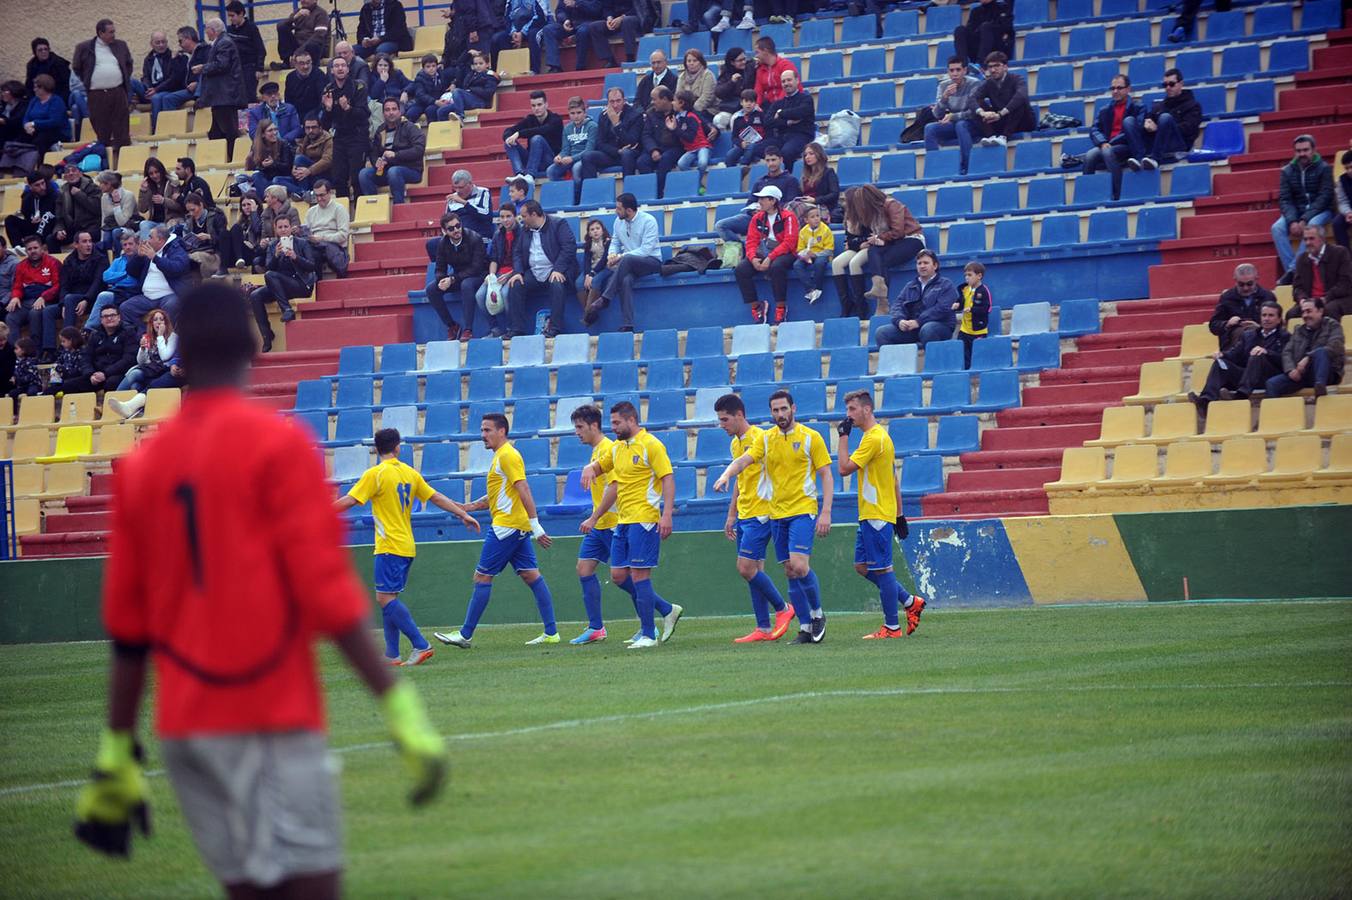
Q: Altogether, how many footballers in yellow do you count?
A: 7